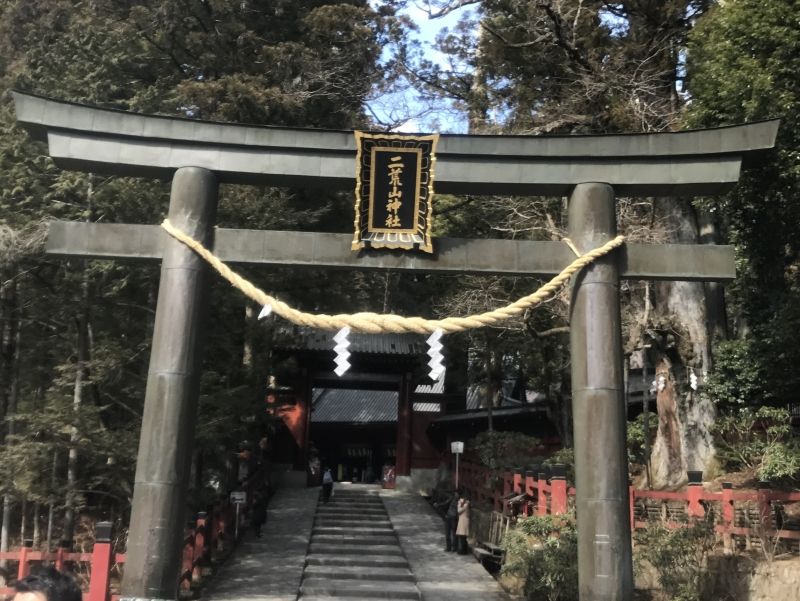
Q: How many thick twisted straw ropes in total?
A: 1